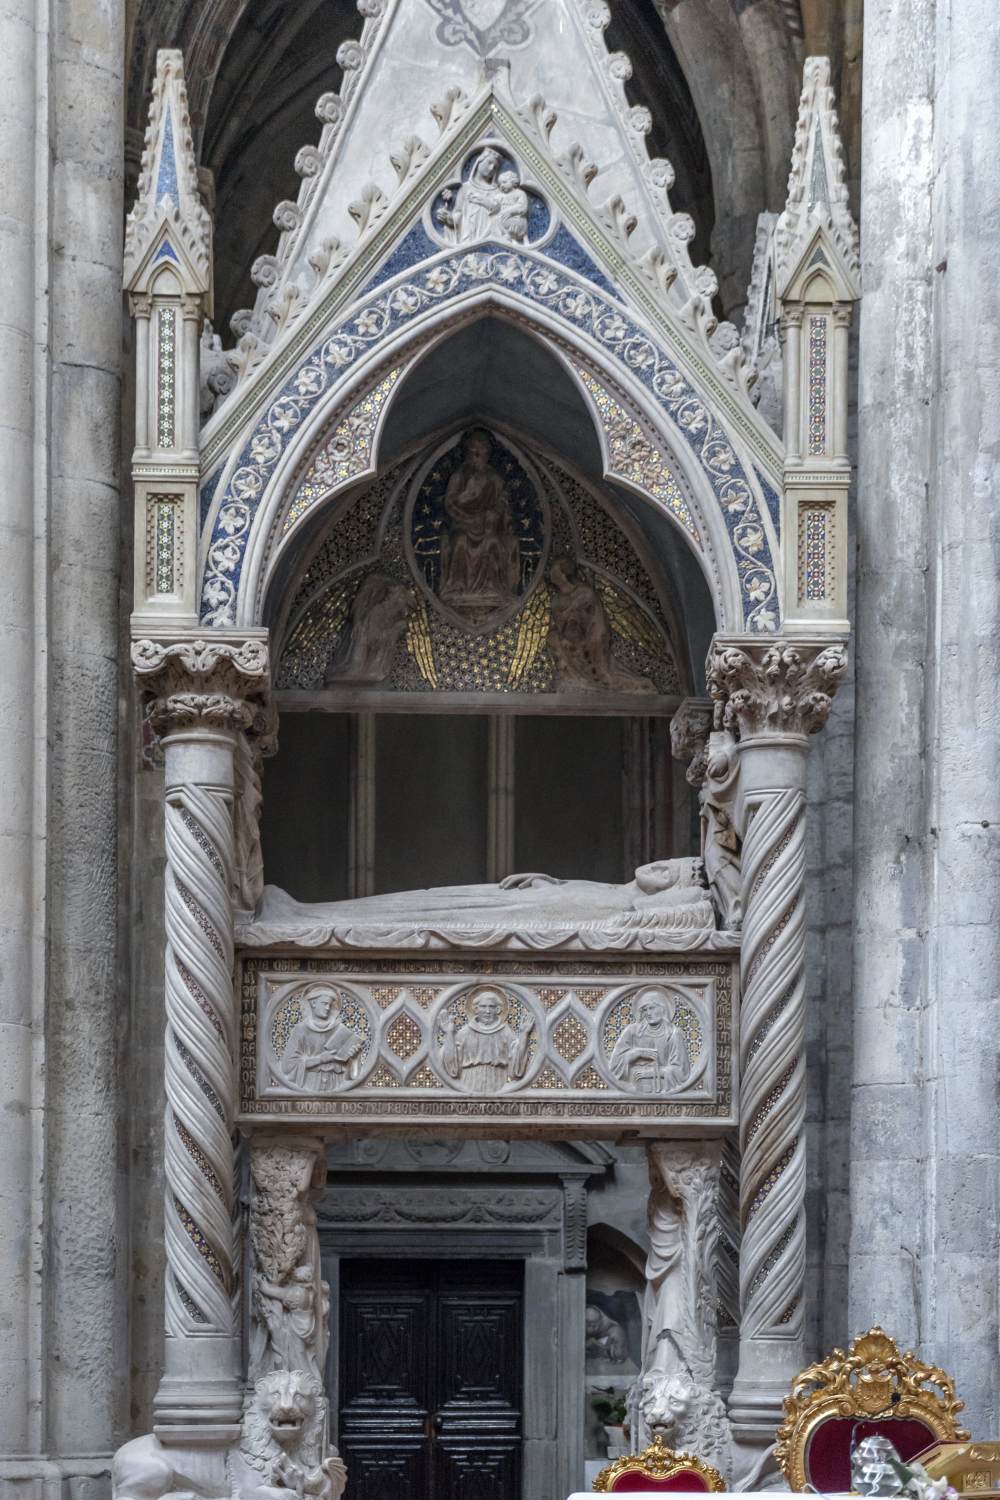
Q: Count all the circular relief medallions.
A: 3